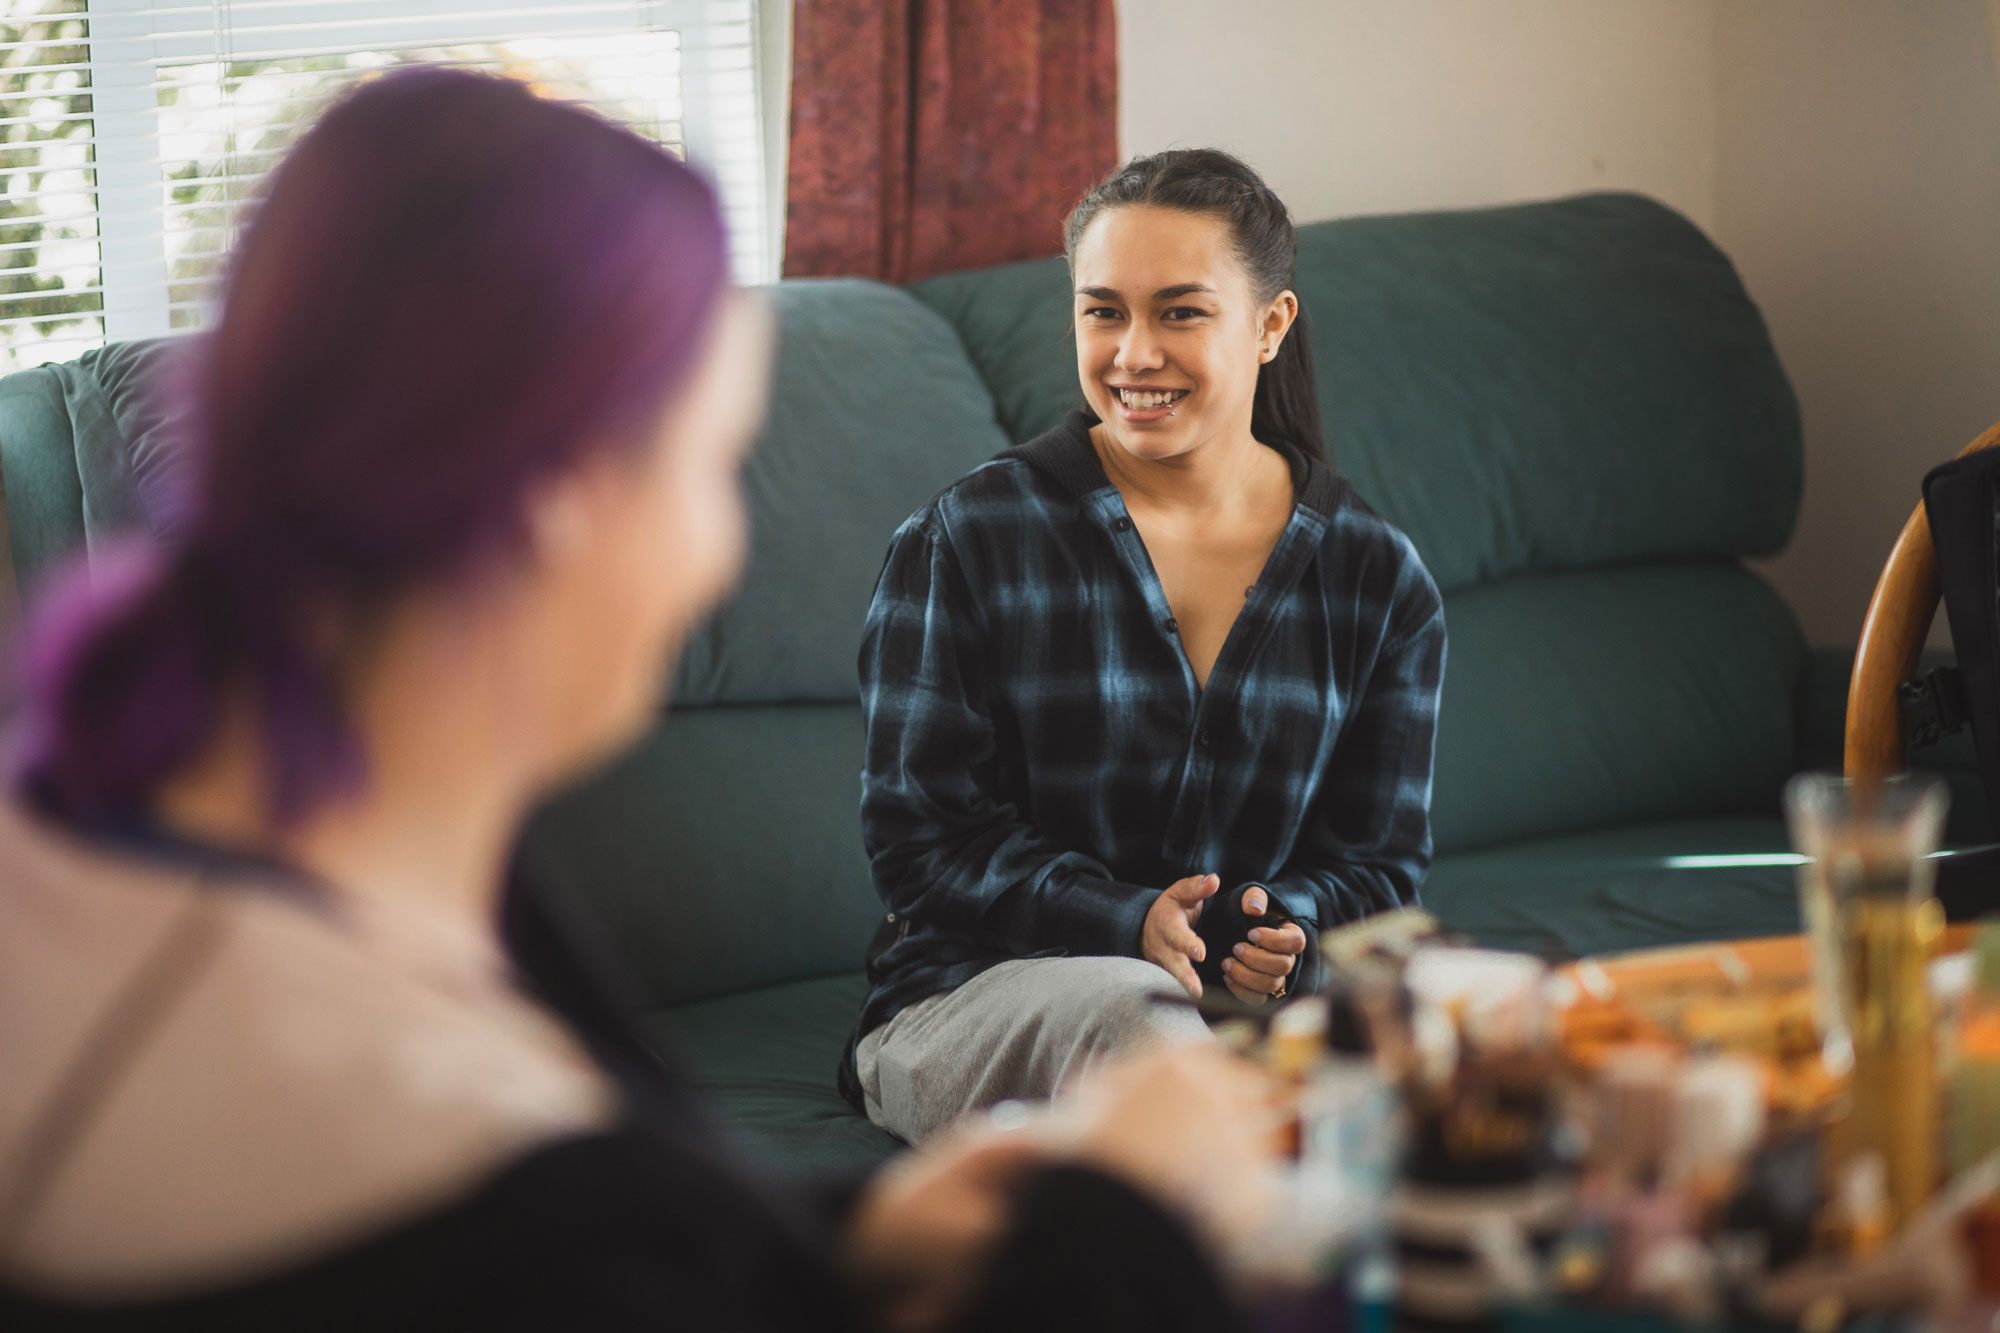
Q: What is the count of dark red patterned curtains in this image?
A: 1